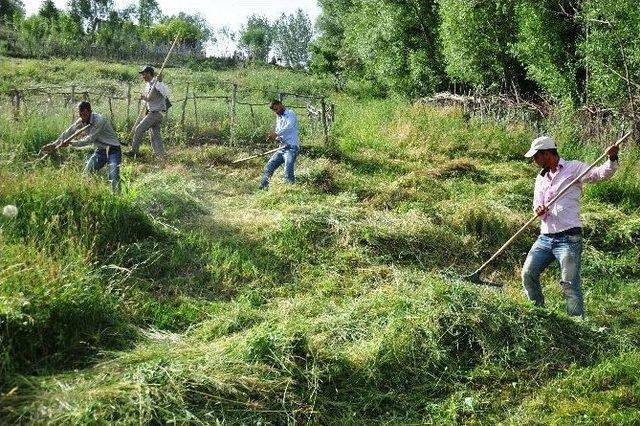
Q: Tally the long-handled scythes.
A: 4